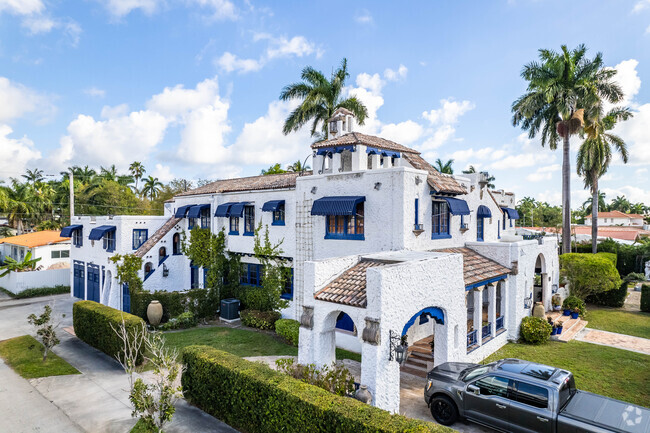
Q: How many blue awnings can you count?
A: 11